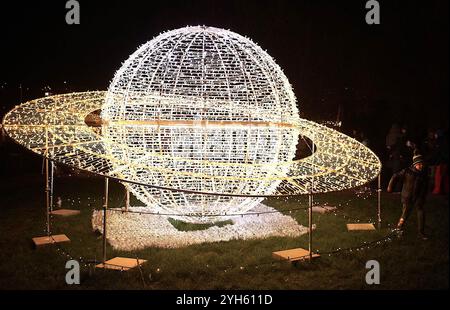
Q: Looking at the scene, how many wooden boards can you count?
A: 6